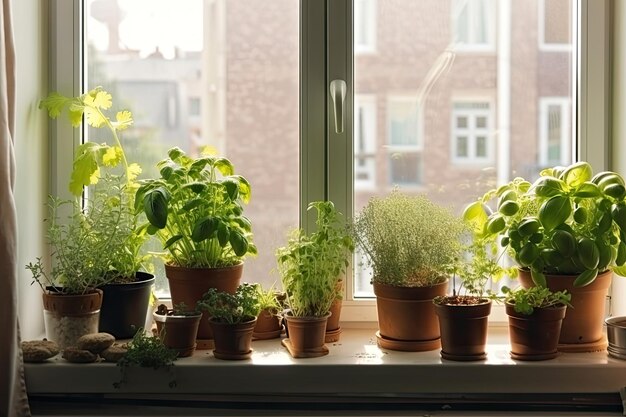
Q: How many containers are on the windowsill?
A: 13